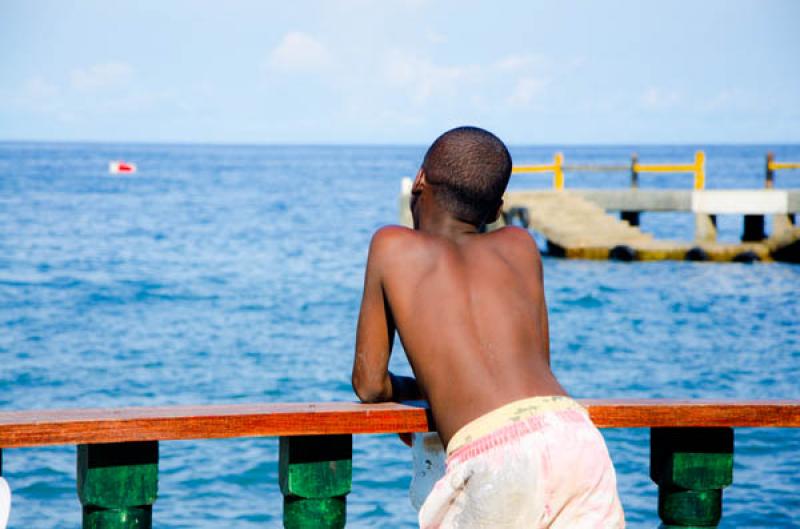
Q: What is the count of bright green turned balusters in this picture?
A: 3